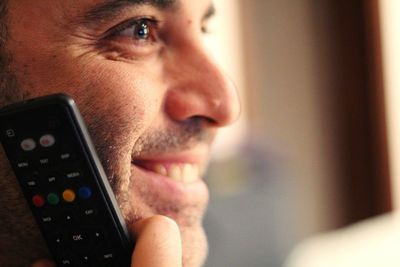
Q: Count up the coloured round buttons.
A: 4